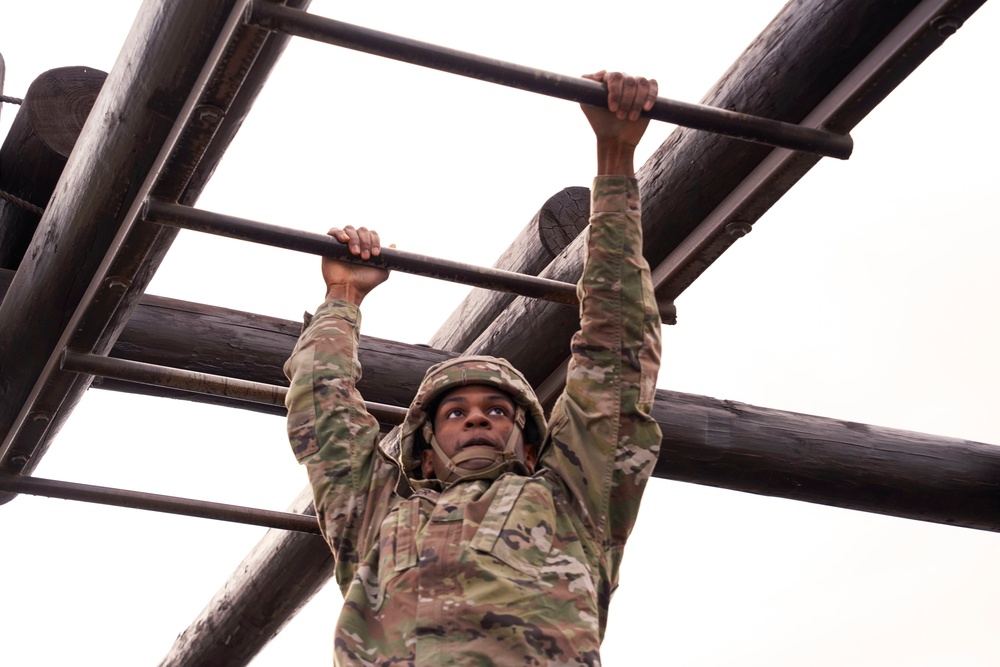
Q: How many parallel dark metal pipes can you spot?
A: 4